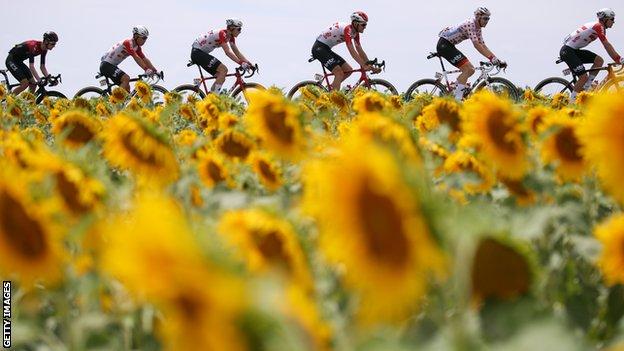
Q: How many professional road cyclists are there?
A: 6